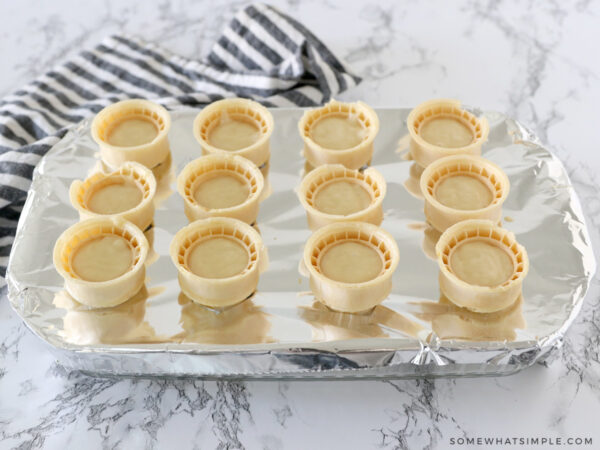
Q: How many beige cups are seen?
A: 12